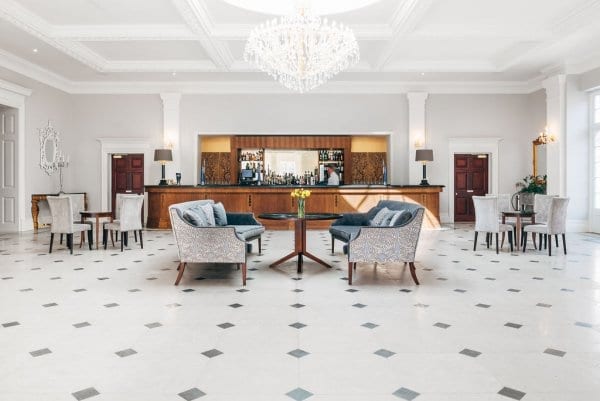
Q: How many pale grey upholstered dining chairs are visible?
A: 8